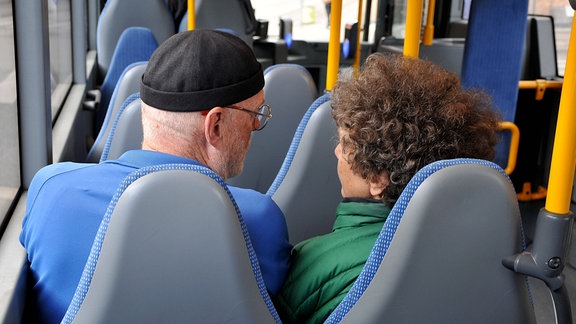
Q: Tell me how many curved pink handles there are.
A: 0